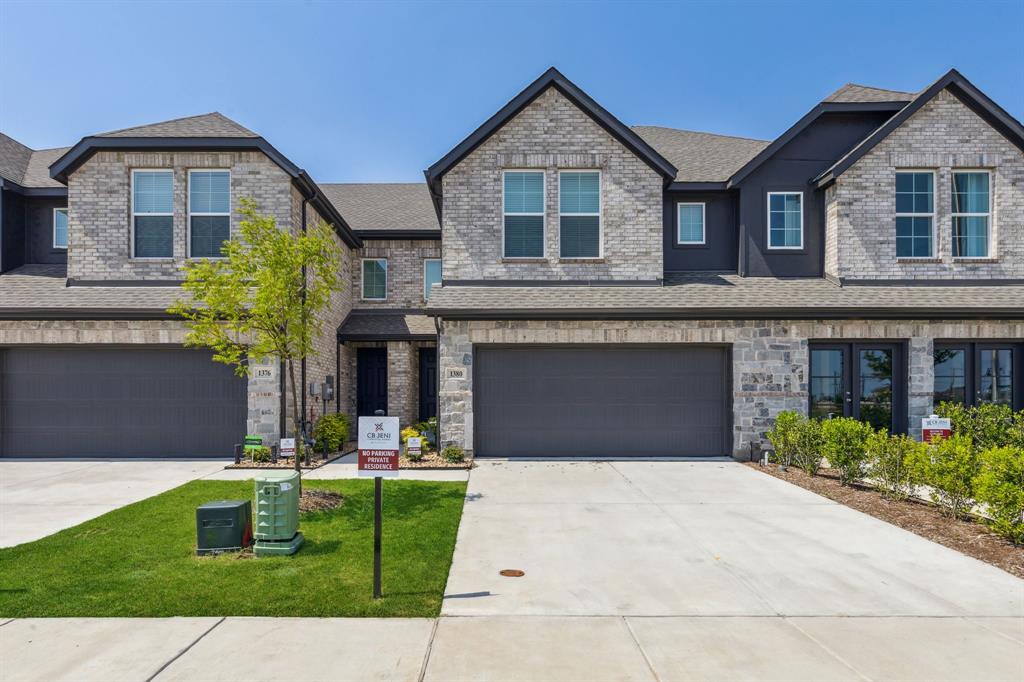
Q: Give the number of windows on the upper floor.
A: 11